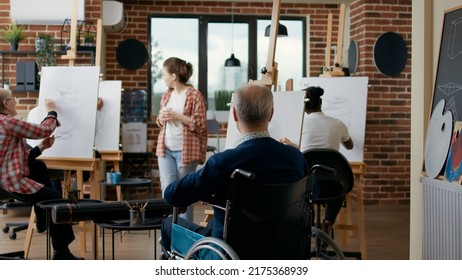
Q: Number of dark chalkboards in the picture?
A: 1